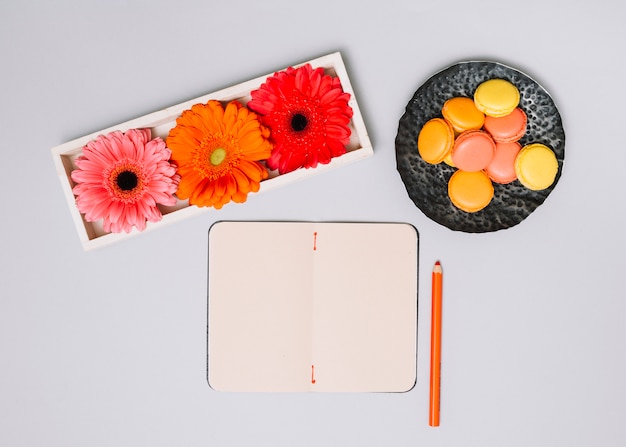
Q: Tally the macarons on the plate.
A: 9